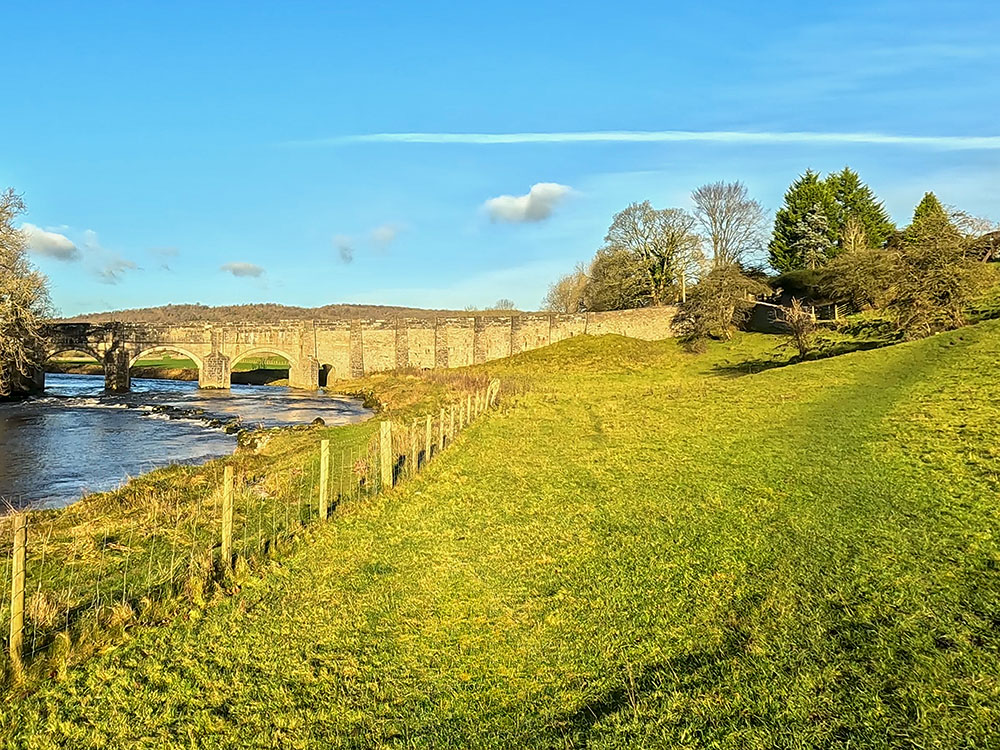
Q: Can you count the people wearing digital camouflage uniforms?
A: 0